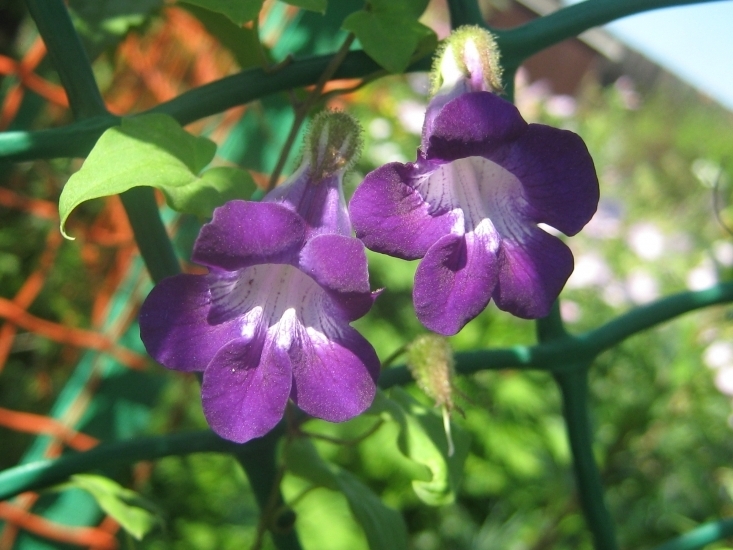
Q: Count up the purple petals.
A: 10